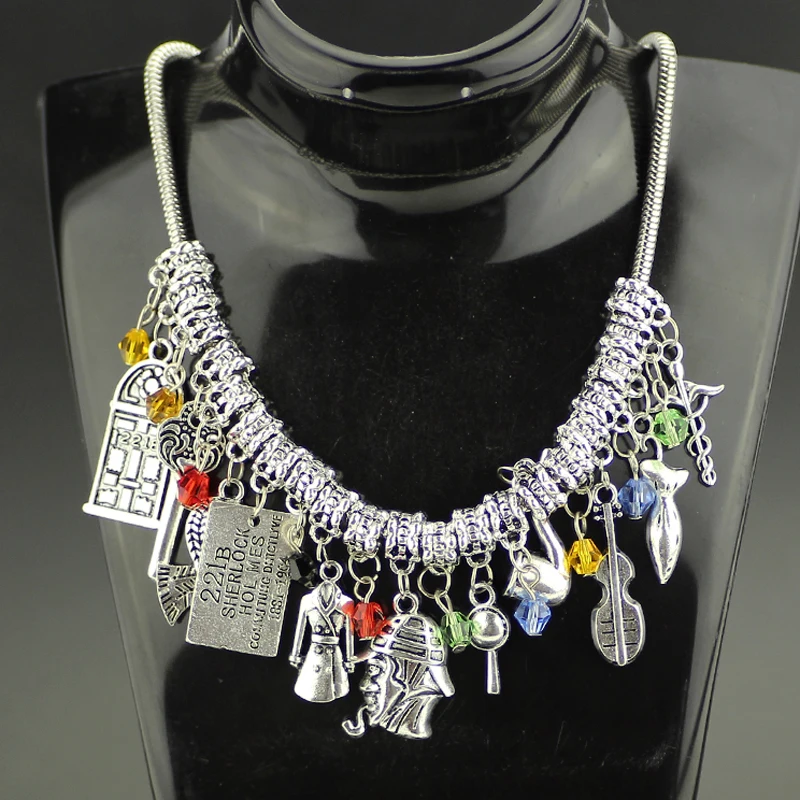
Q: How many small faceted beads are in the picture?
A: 10